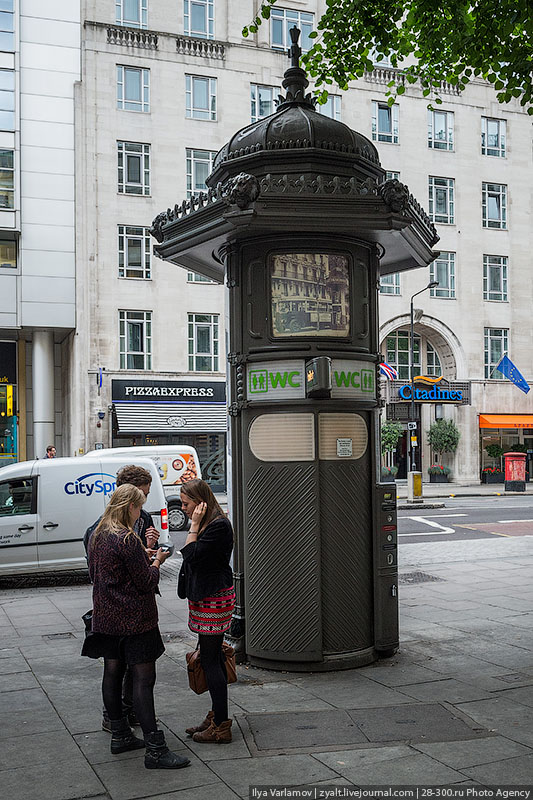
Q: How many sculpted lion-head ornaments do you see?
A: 3